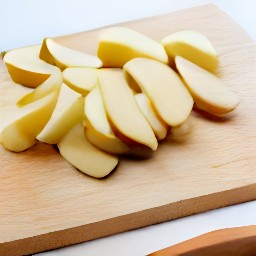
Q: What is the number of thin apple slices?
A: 14